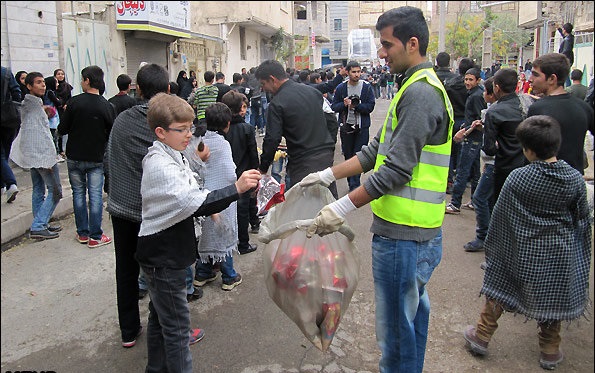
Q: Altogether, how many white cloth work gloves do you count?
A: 2